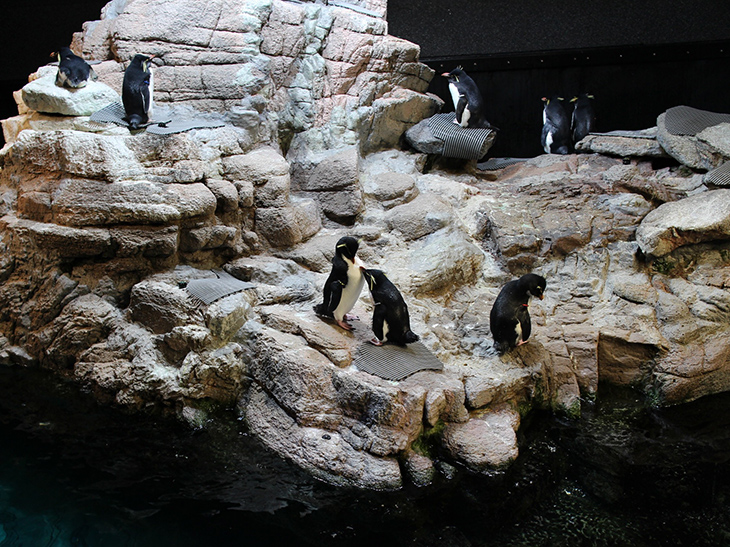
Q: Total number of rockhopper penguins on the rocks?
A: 8